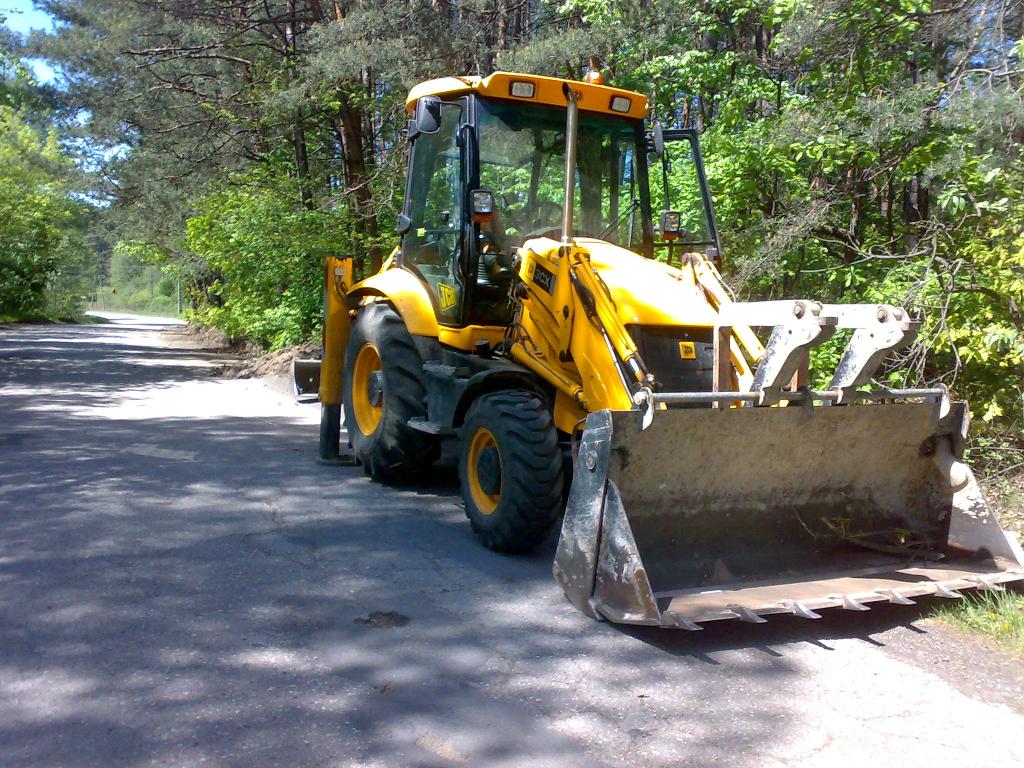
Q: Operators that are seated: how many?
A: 0